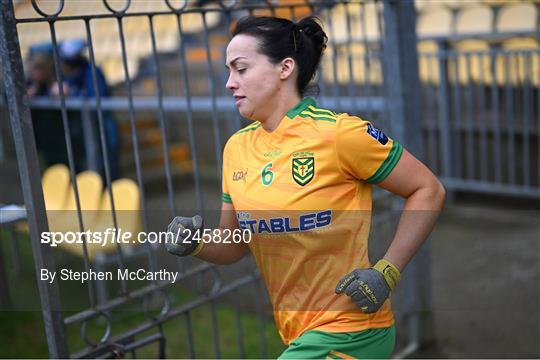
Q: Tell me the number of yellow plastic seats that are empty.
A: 3